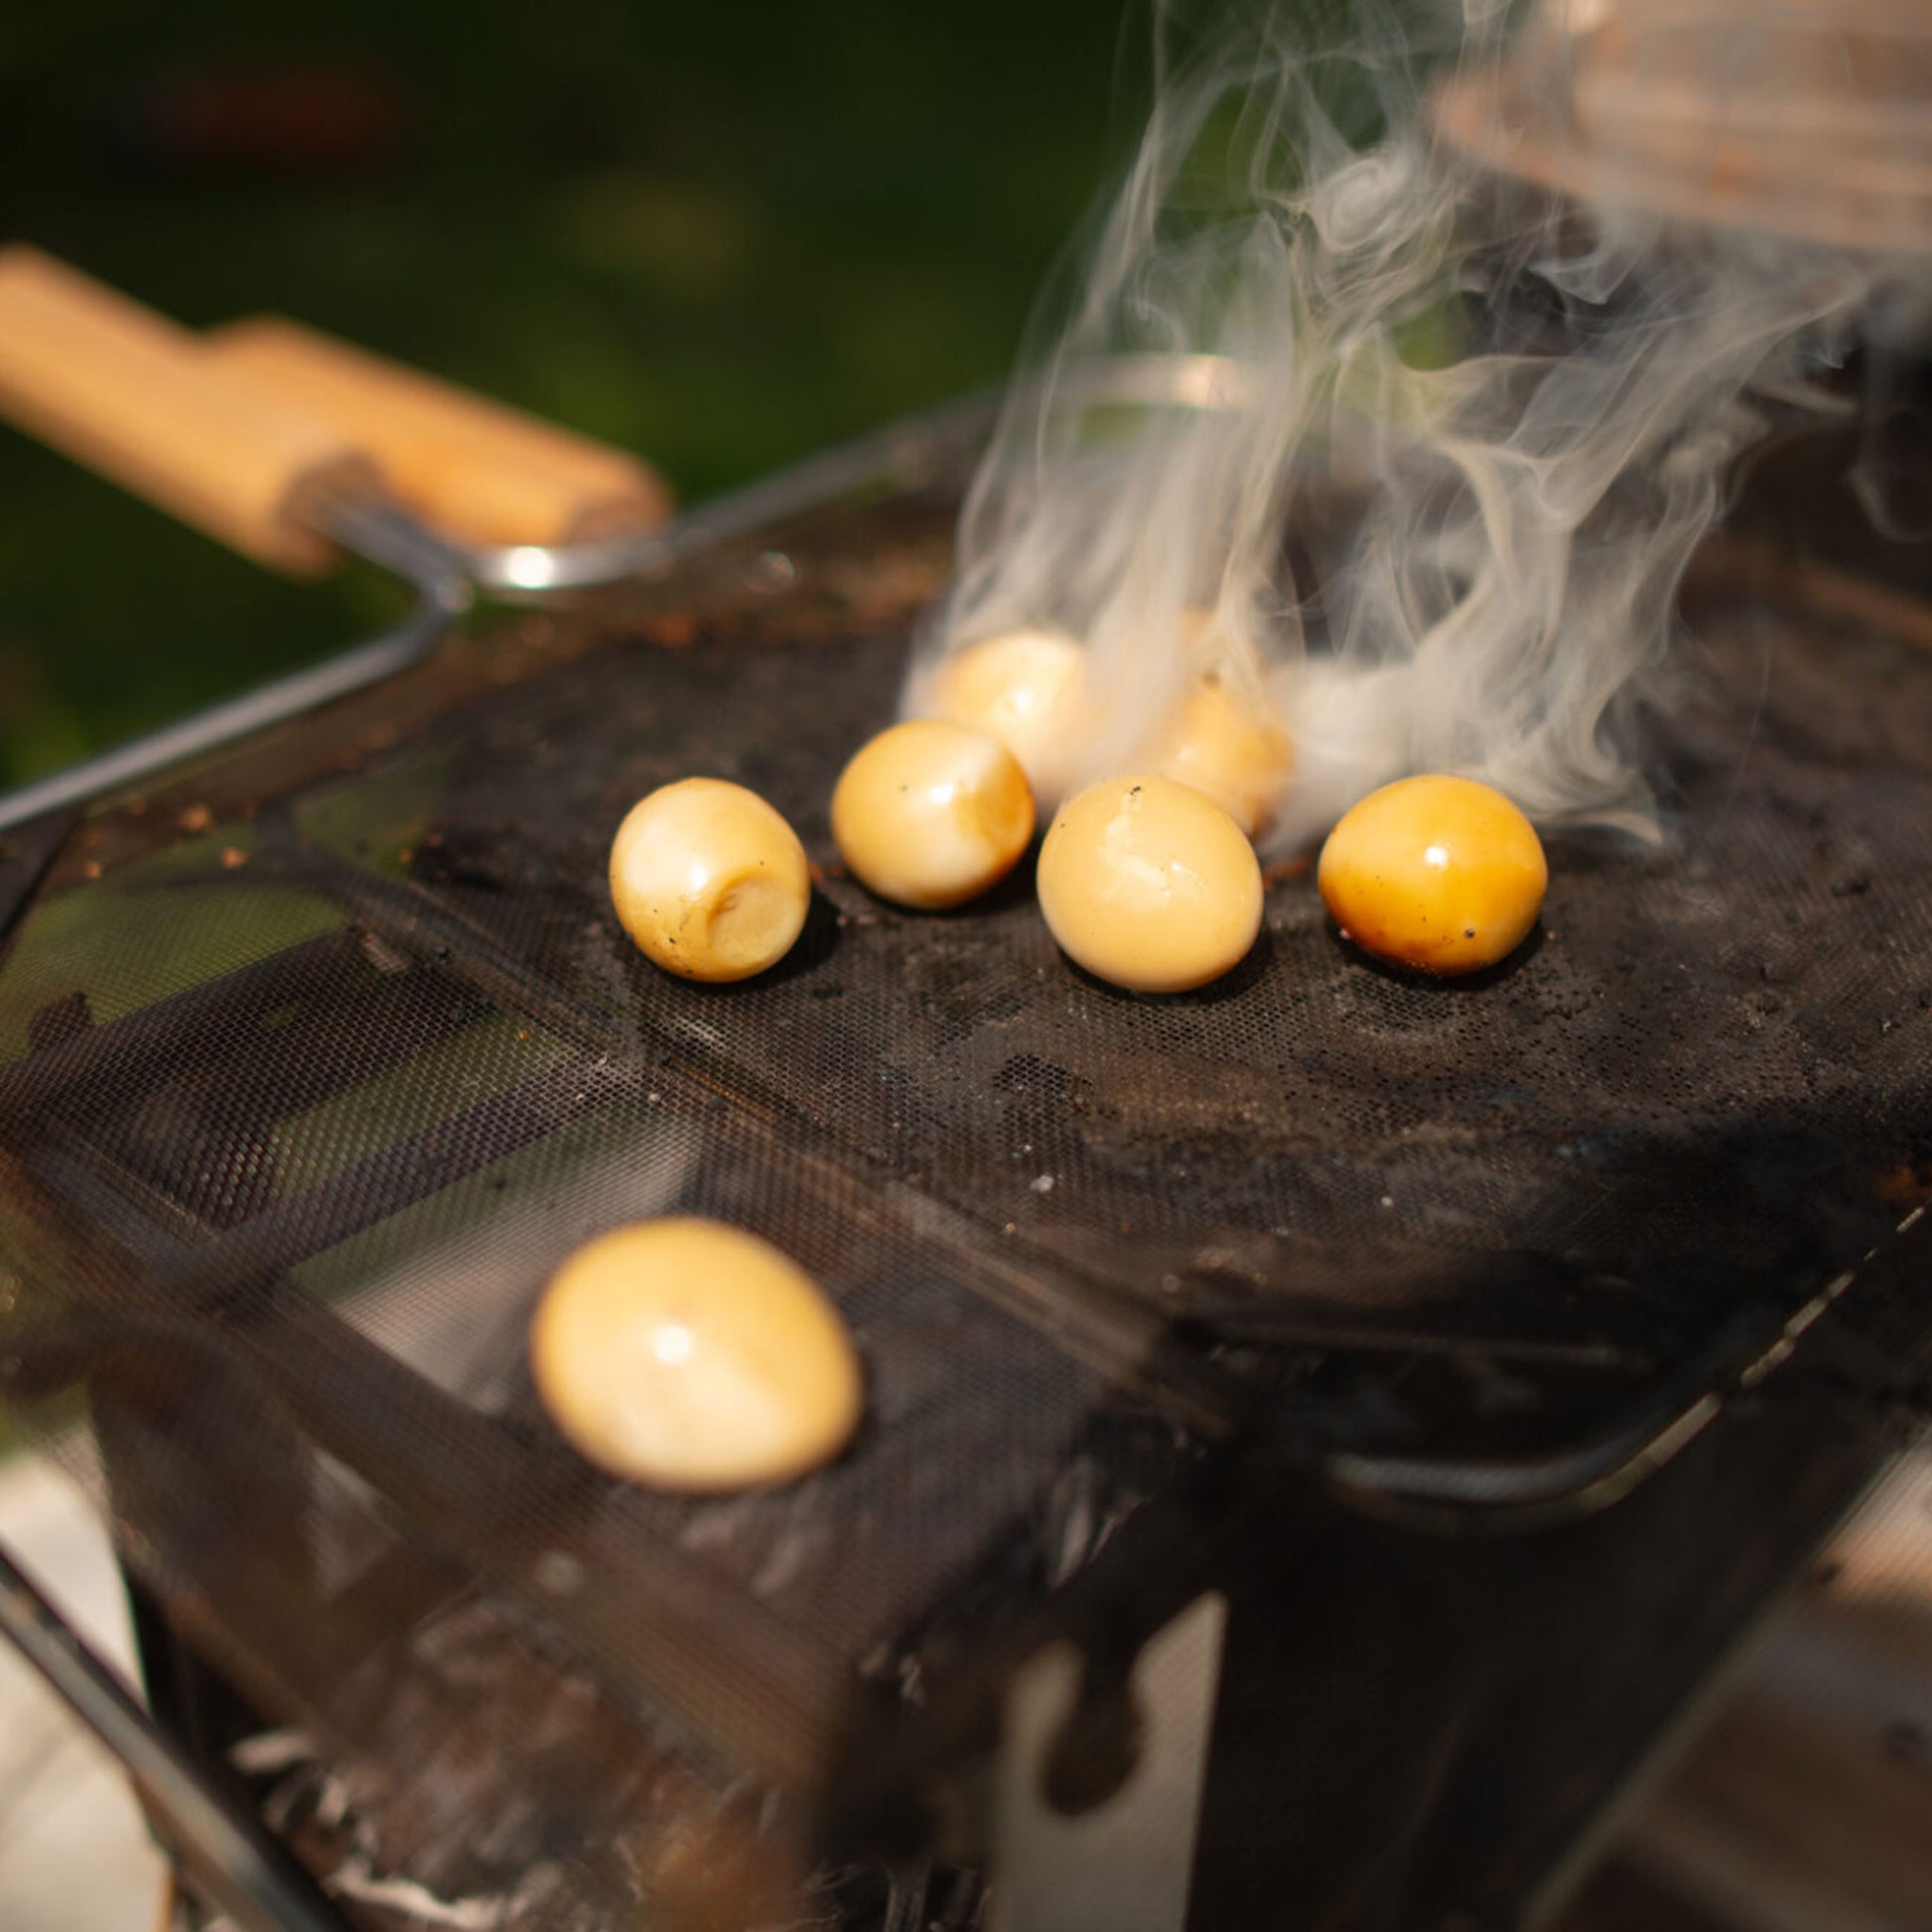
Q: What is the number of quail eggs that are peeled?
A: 7